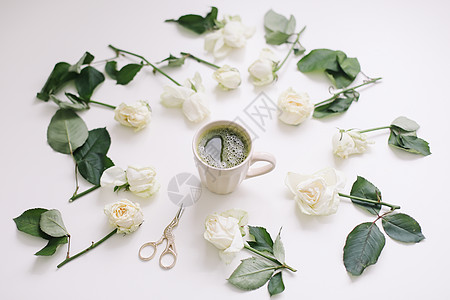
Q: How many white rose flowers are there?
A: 11